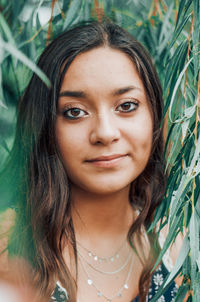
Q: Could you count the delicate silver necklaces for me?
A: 3